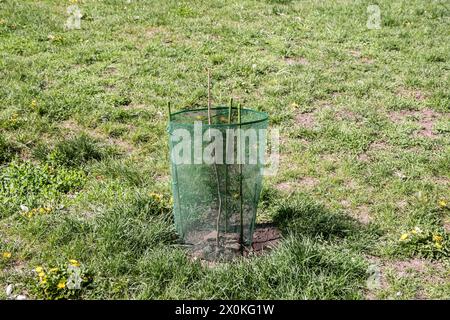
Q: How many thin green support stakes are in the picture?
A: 3